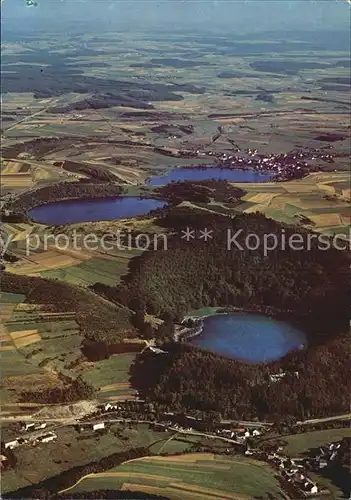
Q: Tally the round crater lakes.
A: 3